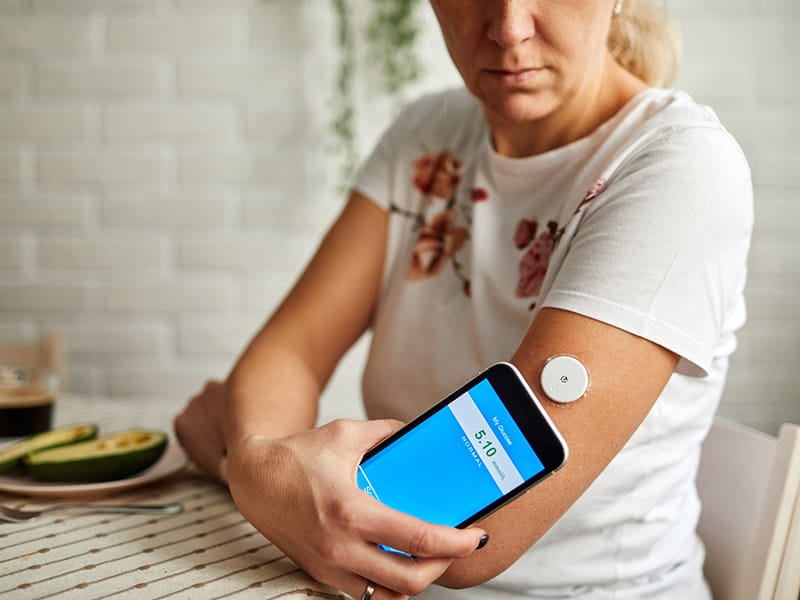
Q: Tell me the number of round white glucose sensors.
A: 1